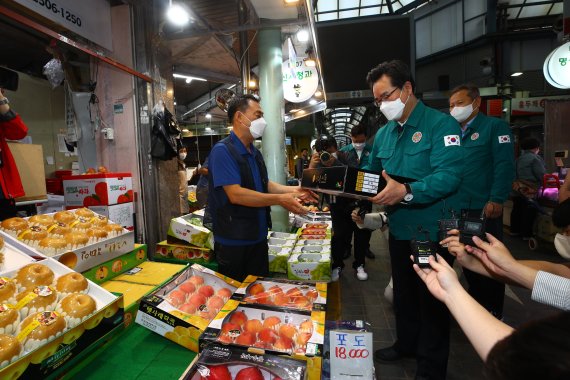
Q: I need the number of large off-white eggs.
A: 0